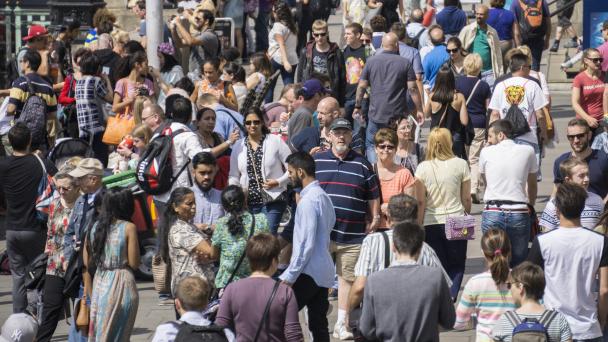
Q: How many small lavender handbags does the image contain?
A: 1